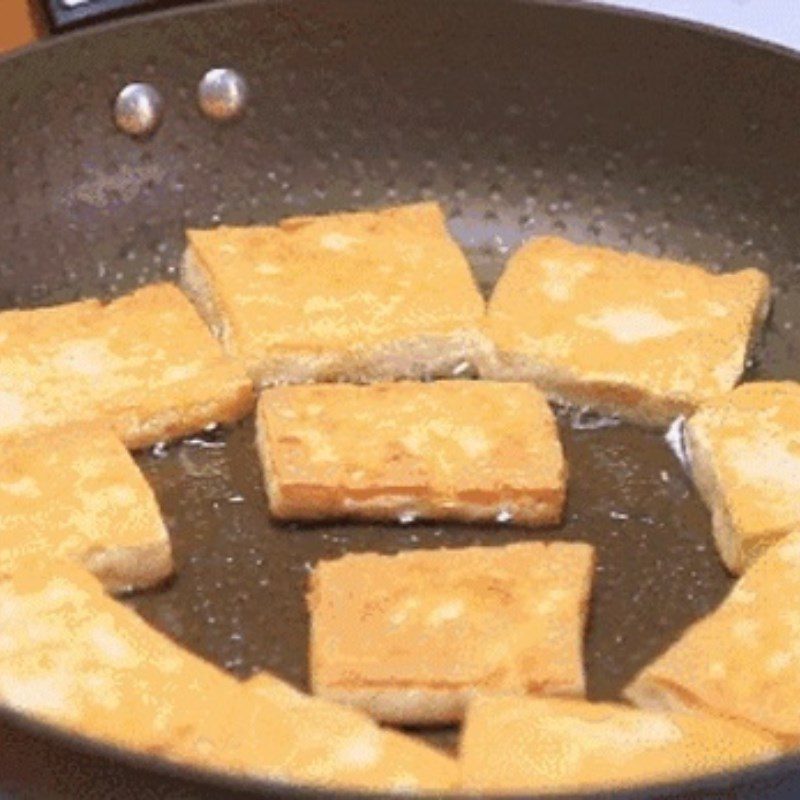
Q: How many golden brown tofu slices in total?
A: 11